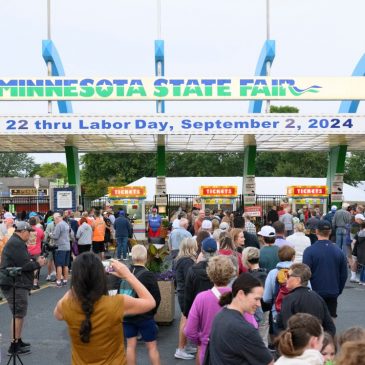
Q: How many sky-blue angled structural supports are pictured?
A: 4